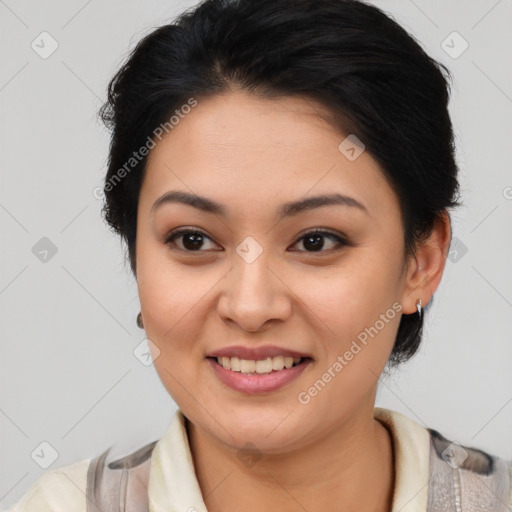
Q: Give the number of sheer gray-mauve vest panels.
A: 2